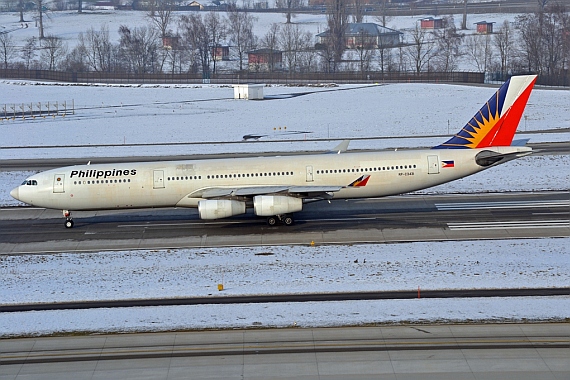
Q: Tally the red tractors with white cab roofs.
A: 0